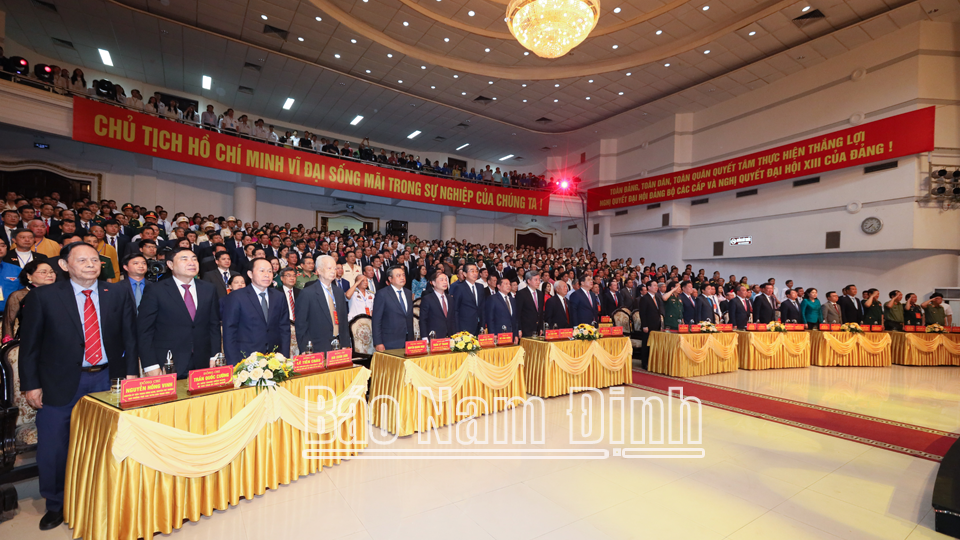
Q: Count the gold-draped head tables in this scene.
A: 7